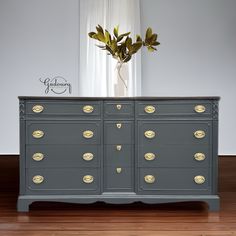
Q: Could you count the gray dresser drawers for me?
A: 12